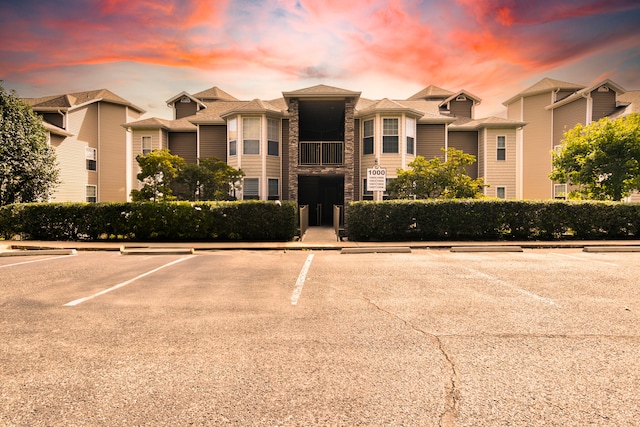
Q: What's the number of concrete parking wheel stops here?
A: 5